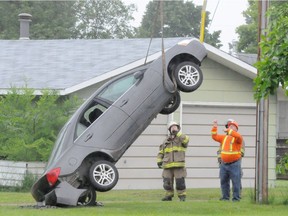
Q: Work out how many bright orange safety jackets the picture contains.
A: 1